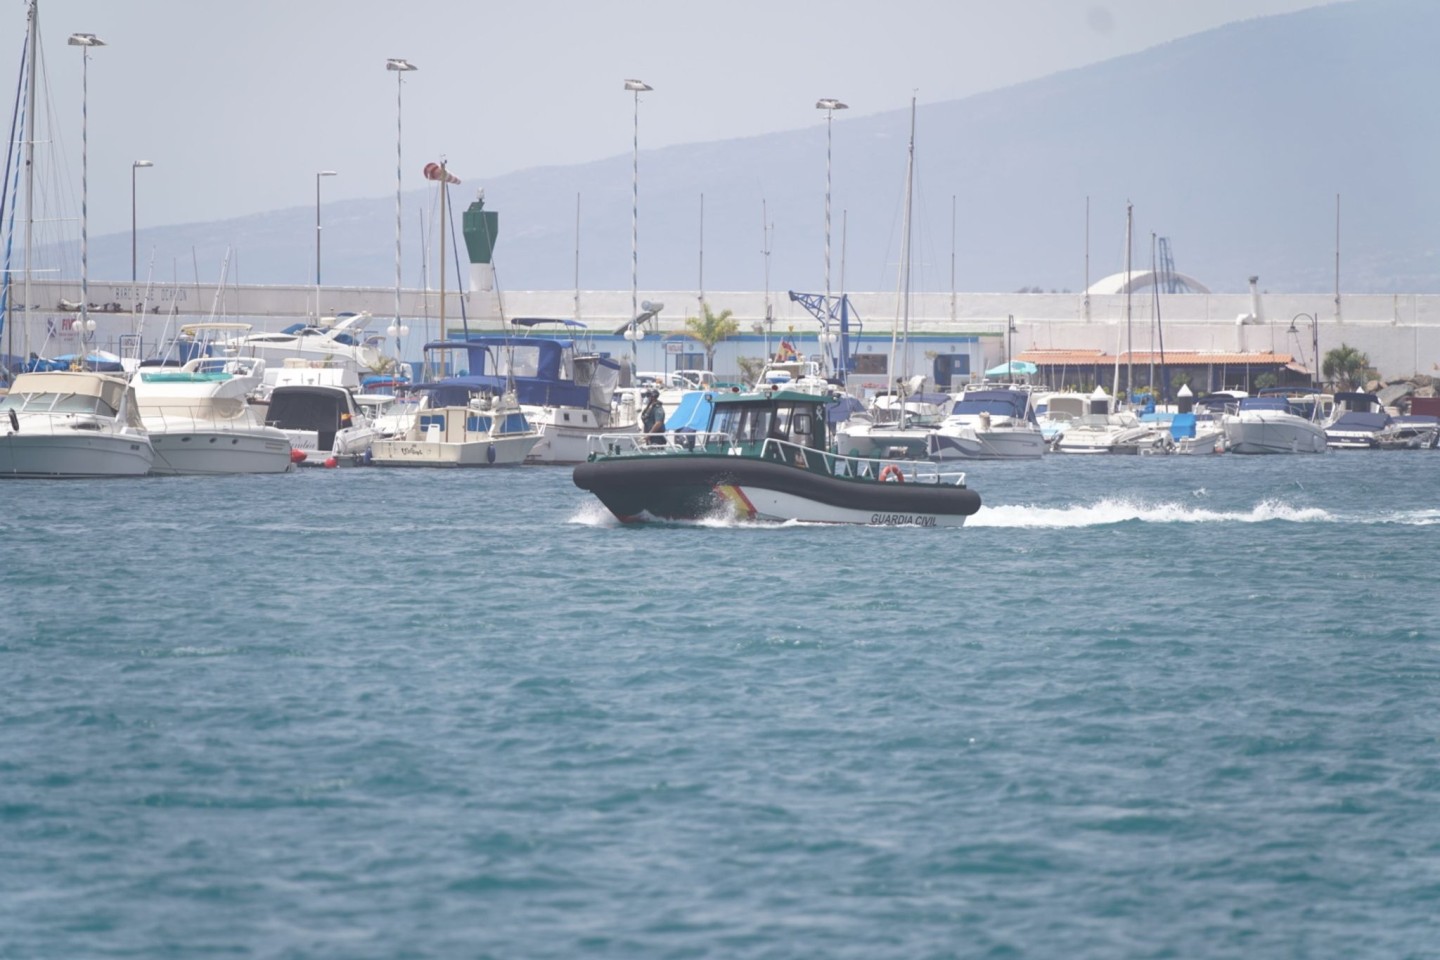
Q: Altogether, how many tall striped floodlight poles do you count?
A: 4